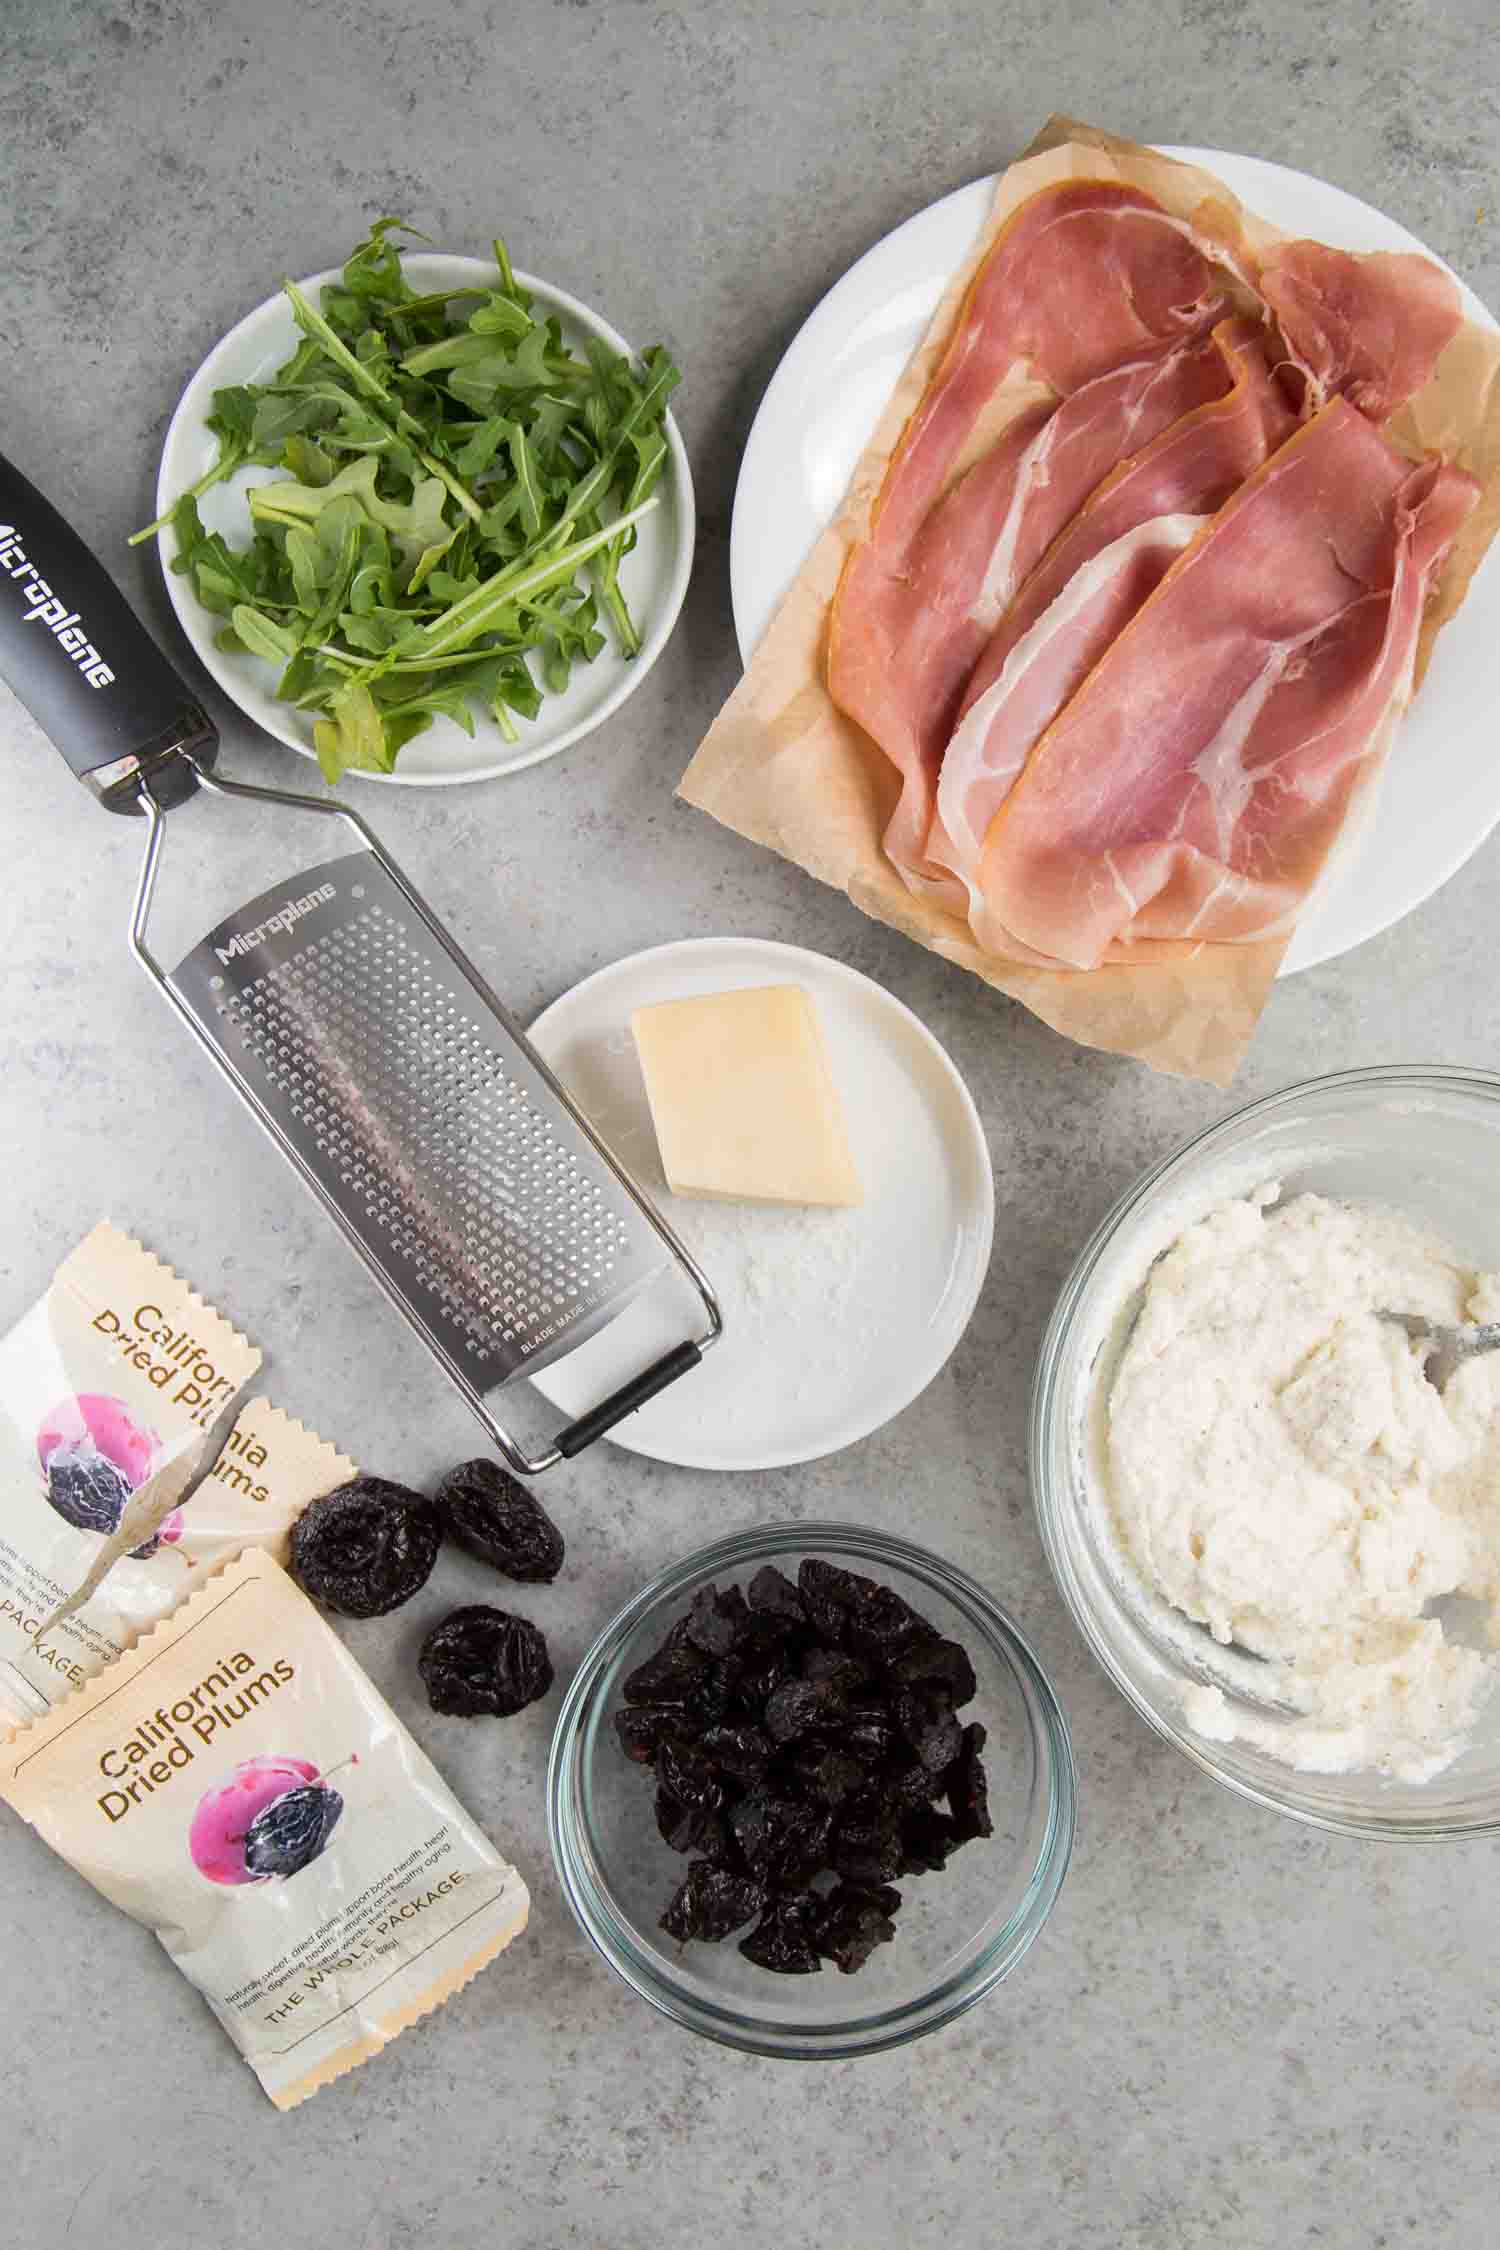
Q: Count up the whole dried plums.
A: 3